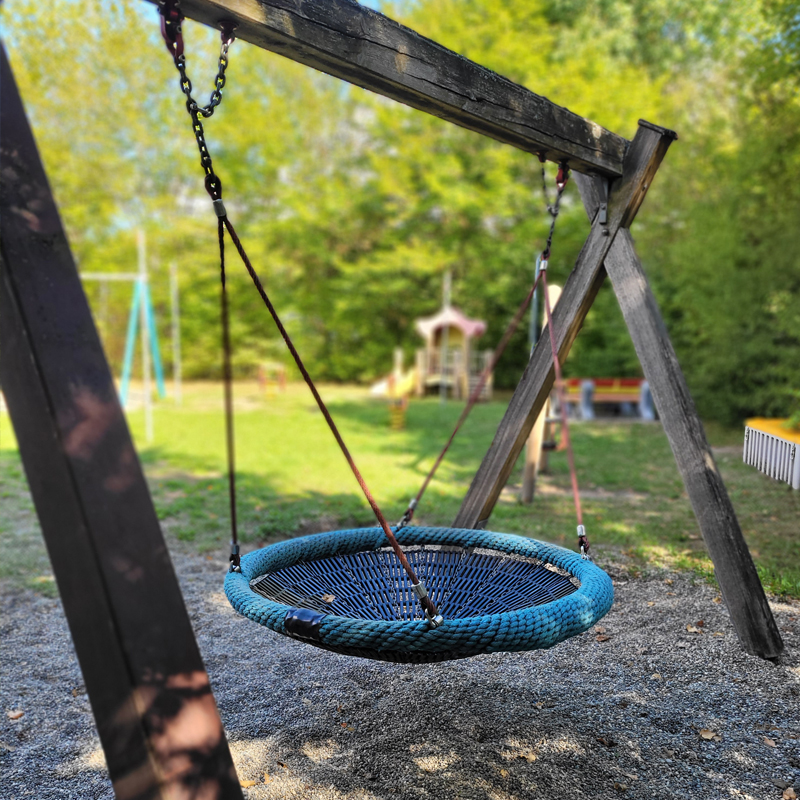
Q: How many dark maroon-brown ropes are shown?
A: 4